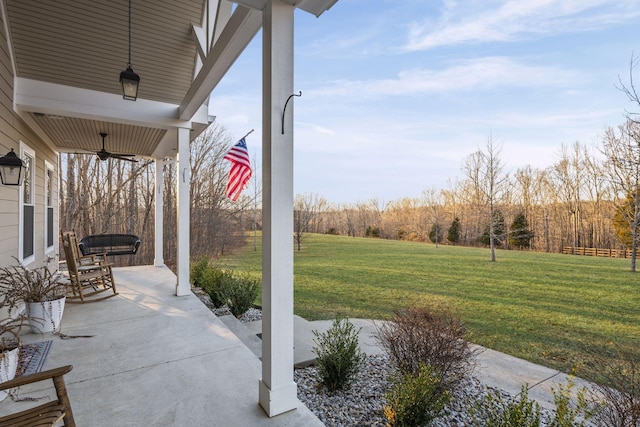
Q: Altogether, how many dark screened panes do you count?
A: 2